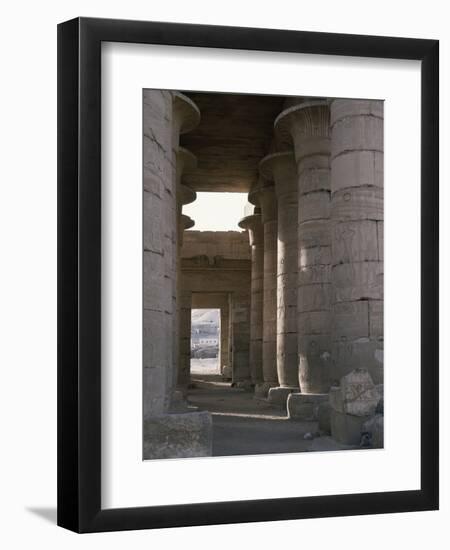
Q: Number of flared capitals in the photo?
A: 8